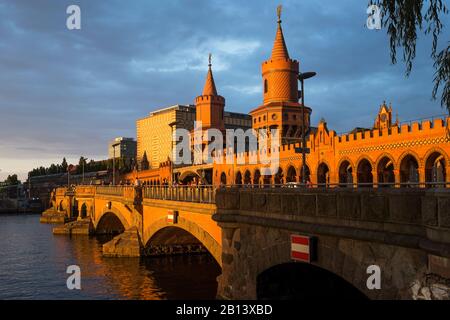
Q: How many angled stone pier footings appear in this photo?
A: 3